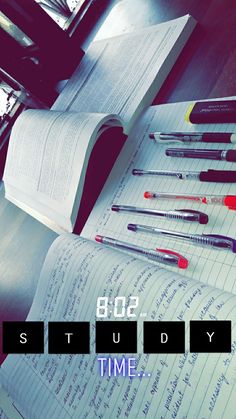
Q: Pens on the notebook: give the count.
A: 7